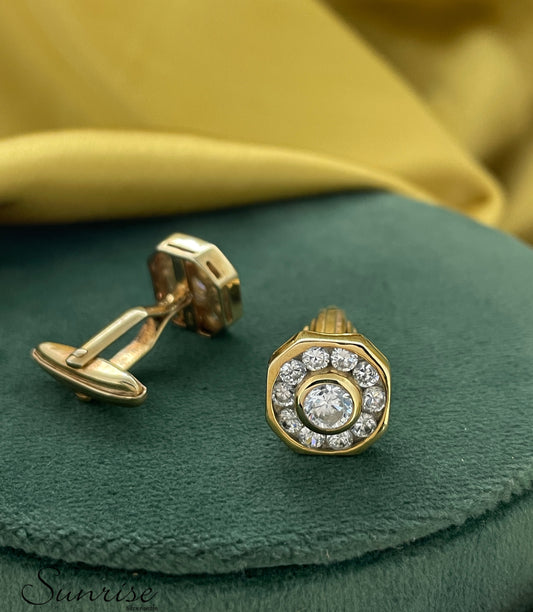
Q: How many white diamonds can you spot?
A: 11